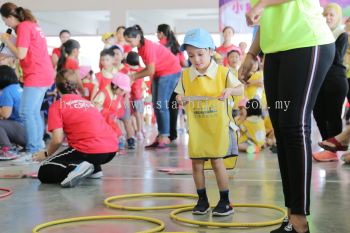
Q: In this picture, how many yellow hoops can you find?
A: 3